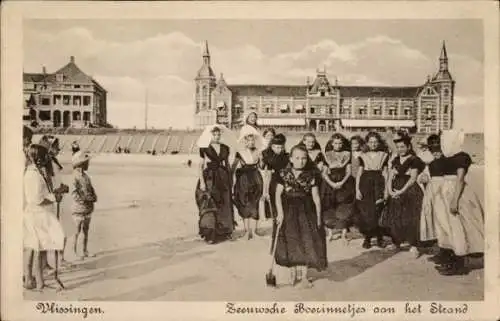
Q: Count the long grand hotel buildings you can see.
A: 1